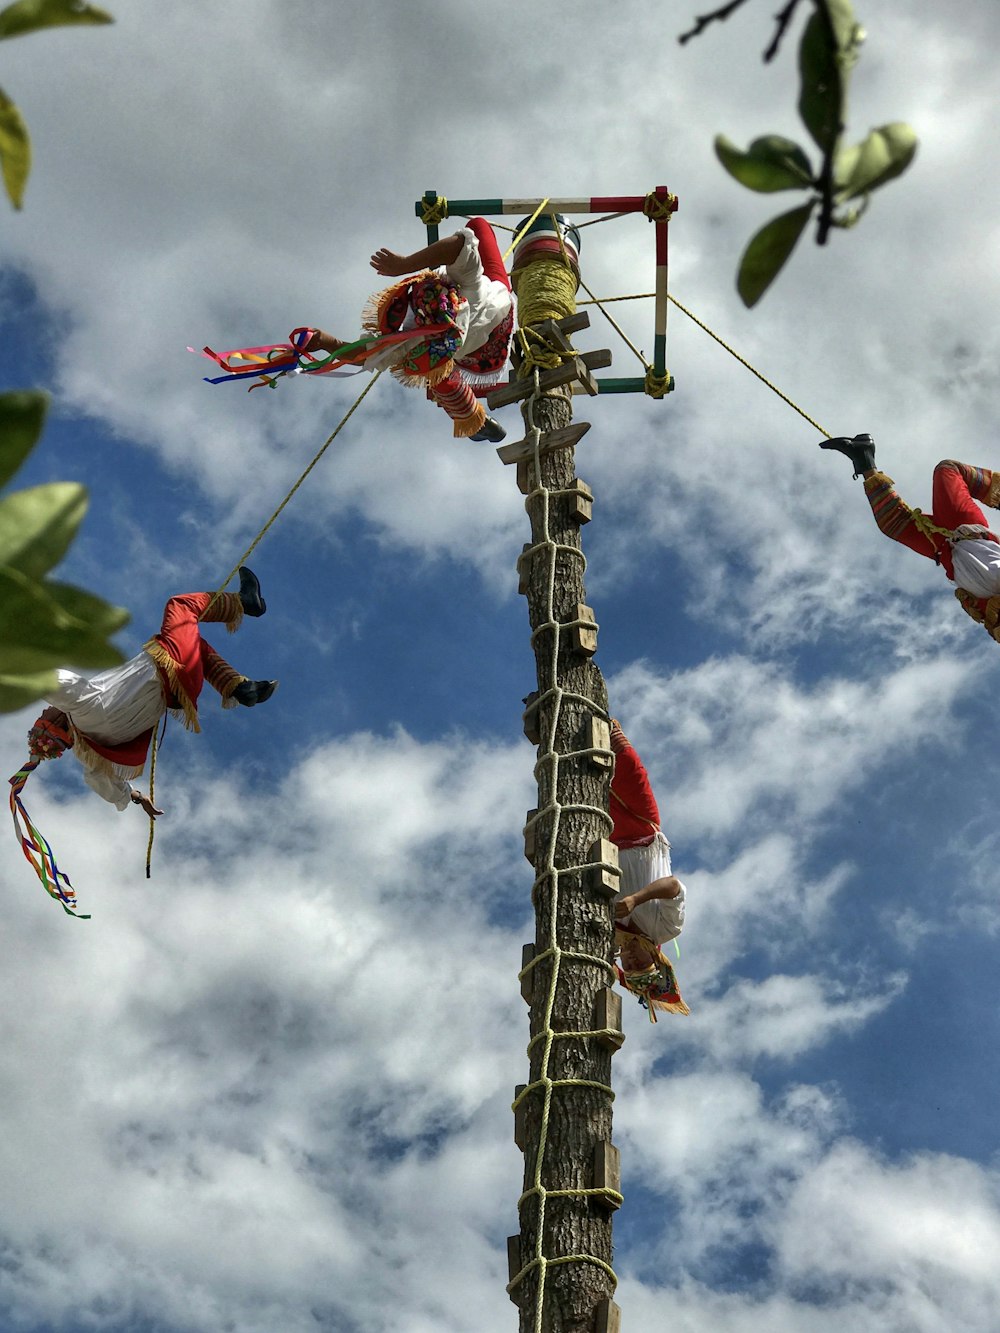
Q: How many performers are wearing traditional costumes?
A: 4